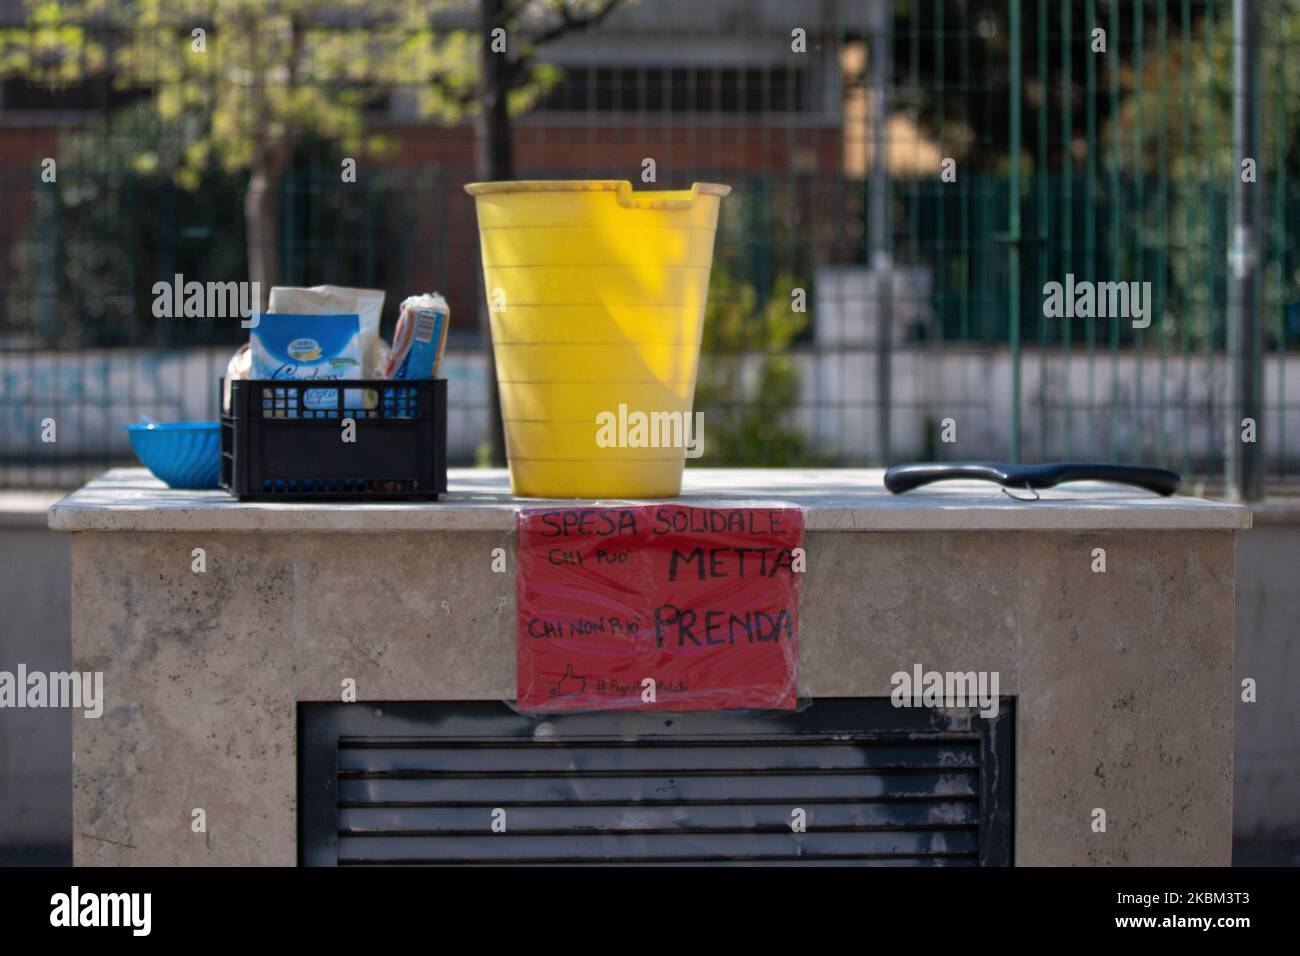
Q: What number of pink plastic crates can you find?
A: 0